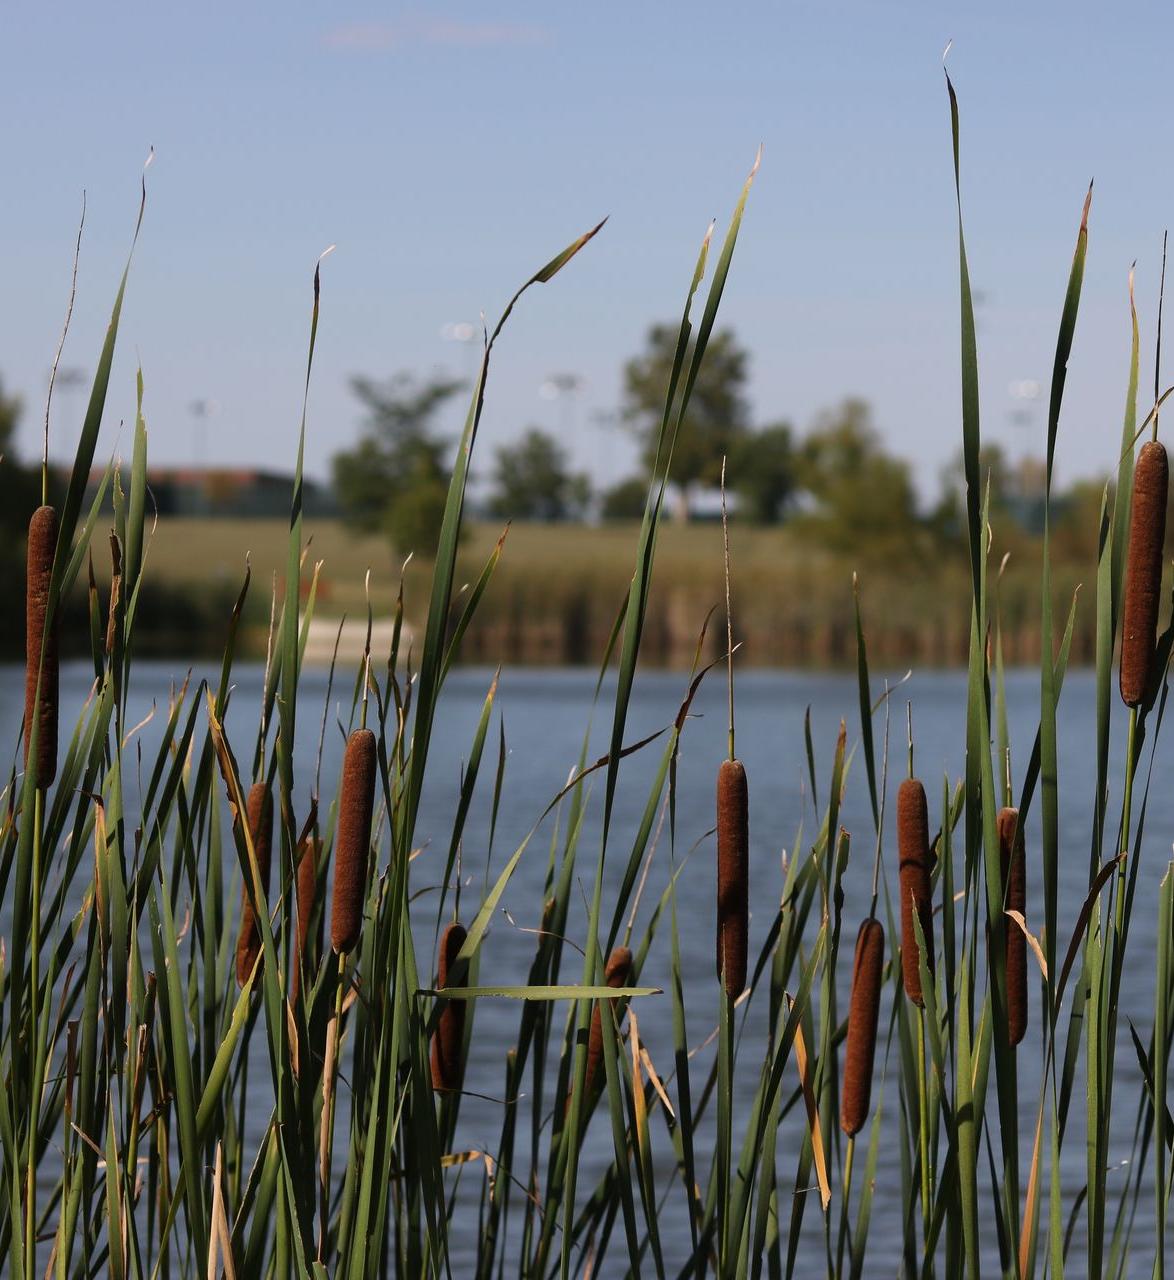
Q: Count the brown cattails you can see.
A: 11